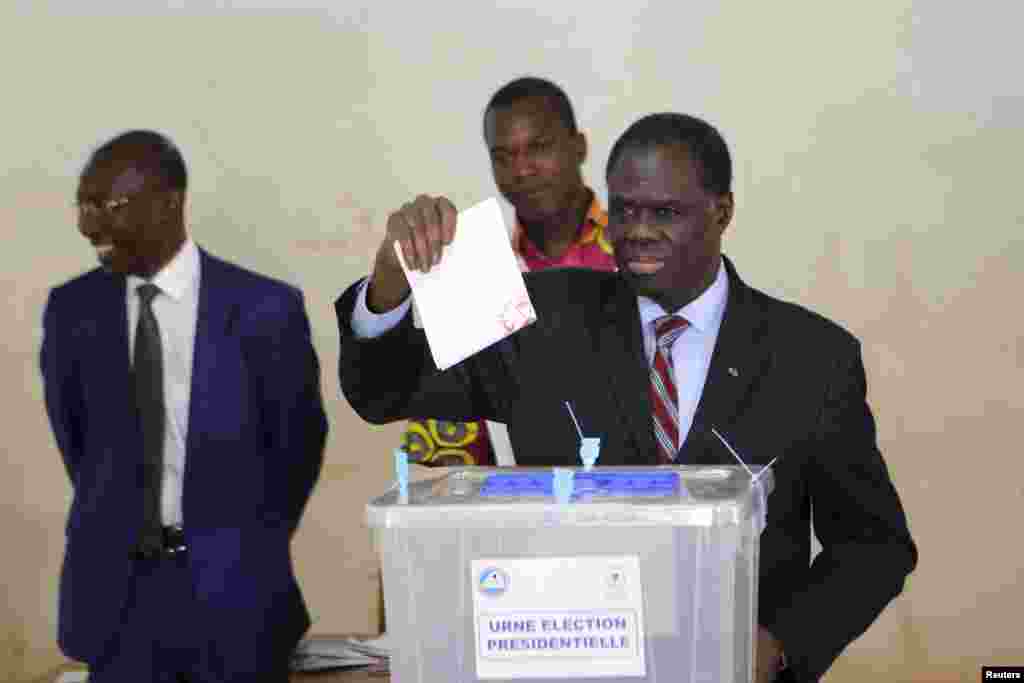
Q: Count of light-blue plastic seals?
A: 3